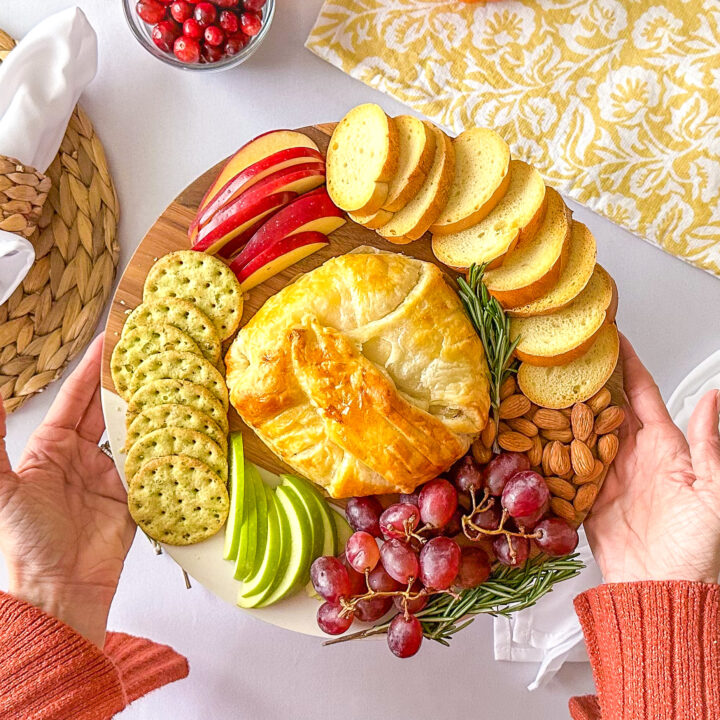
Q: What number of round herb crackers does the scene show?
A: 8